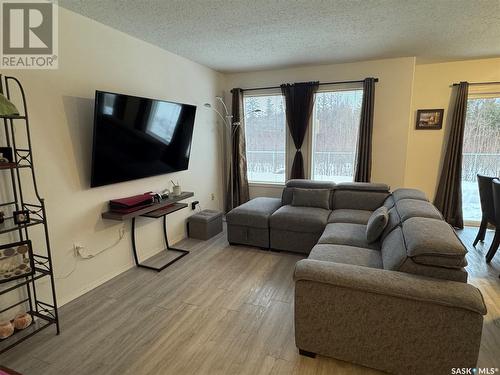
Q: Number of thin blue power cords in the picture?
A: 0